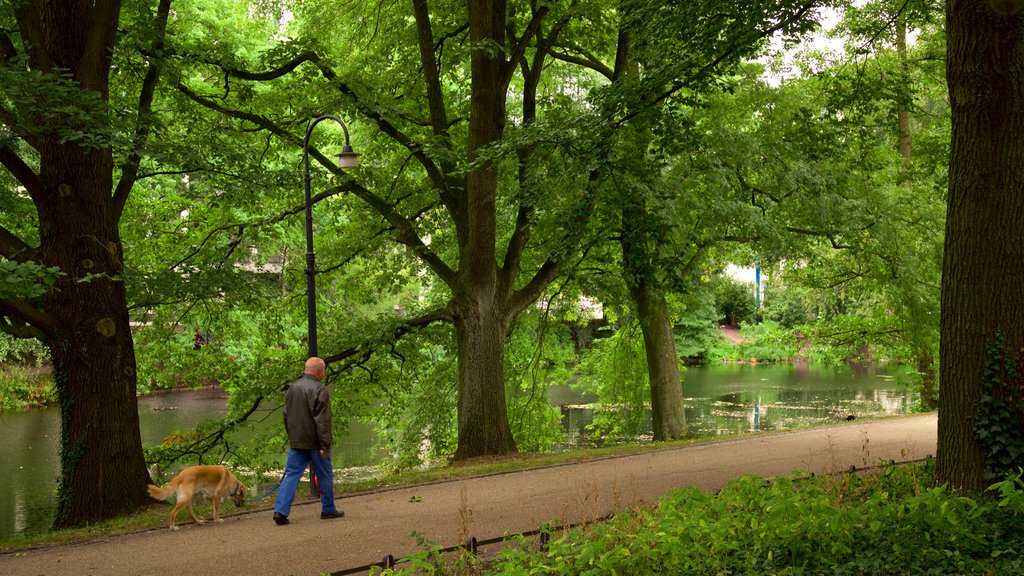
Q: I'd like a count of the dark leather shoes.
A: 2